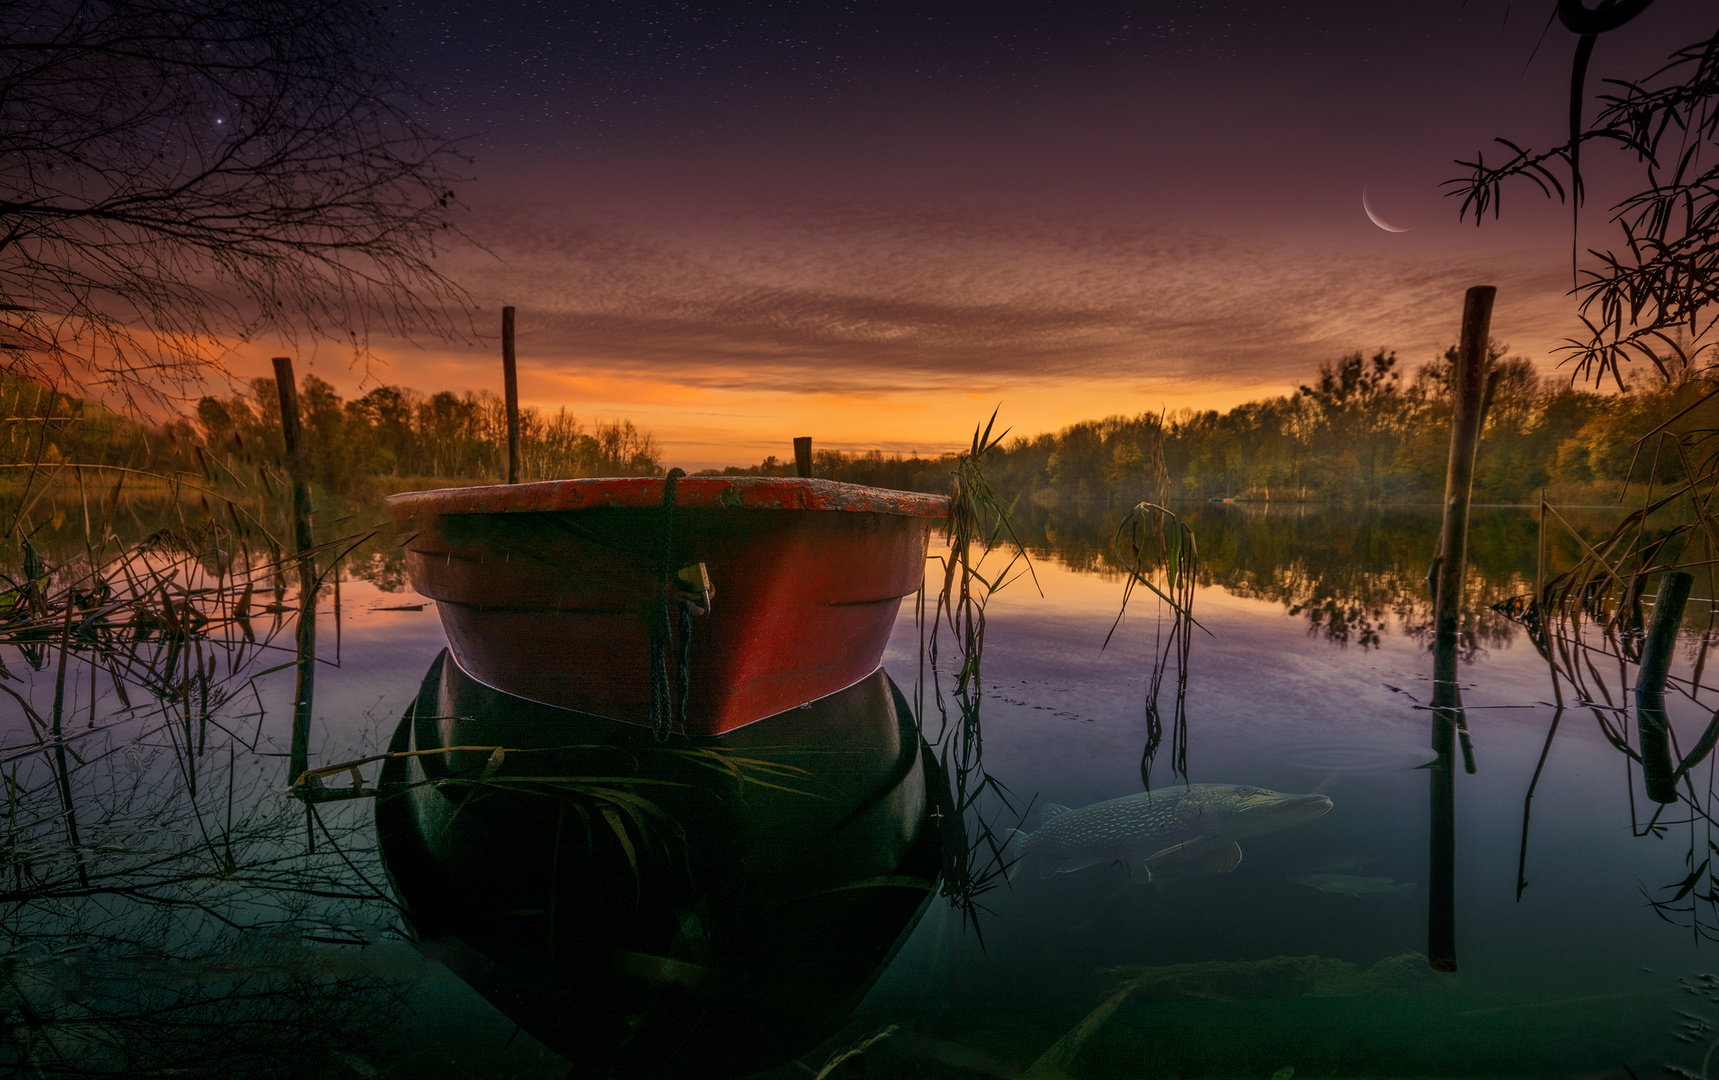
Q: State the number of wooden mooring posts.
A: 5